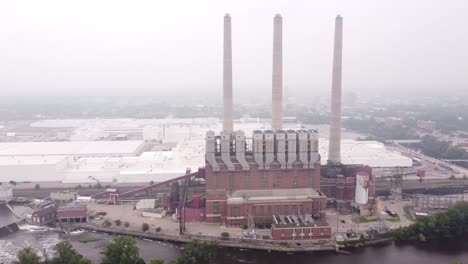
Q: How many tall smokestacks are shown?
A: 3